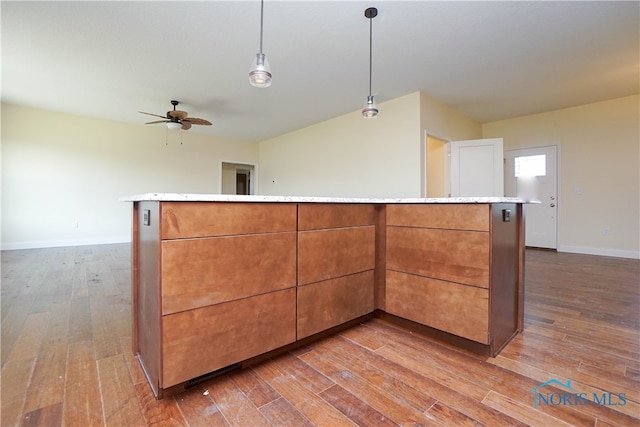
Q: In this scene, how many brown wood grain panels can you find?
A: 9